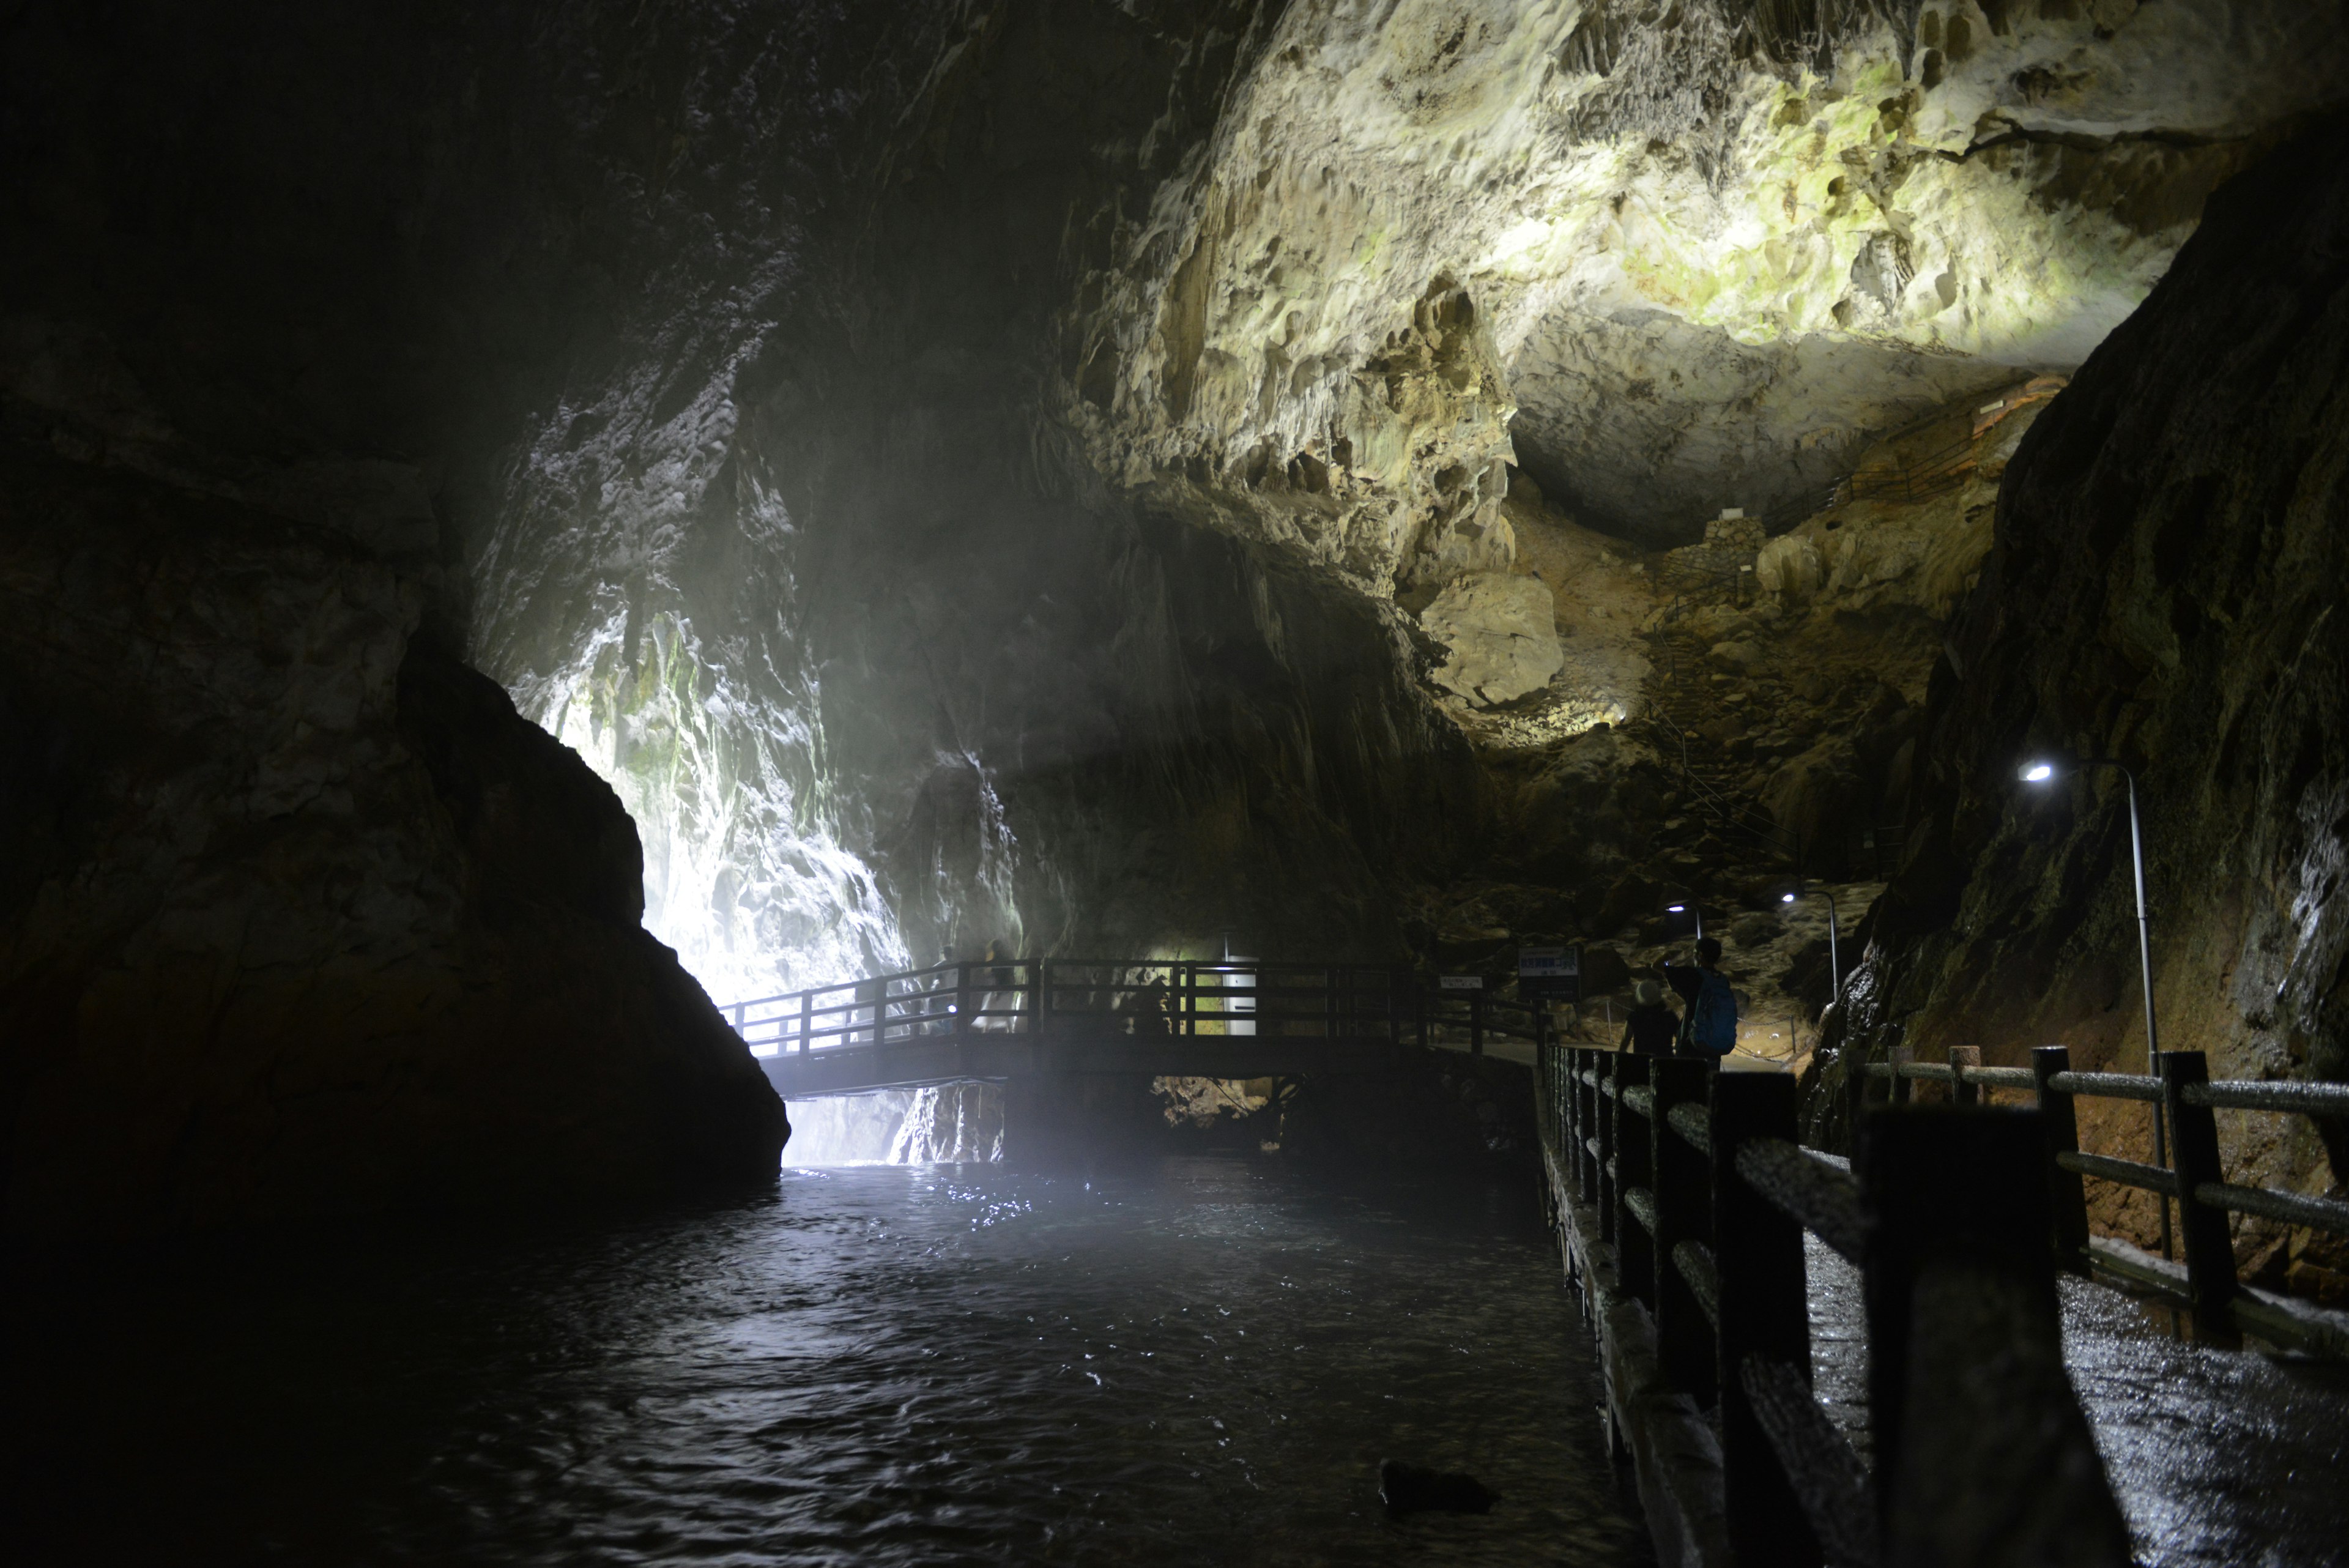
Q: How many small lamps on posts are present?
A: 3